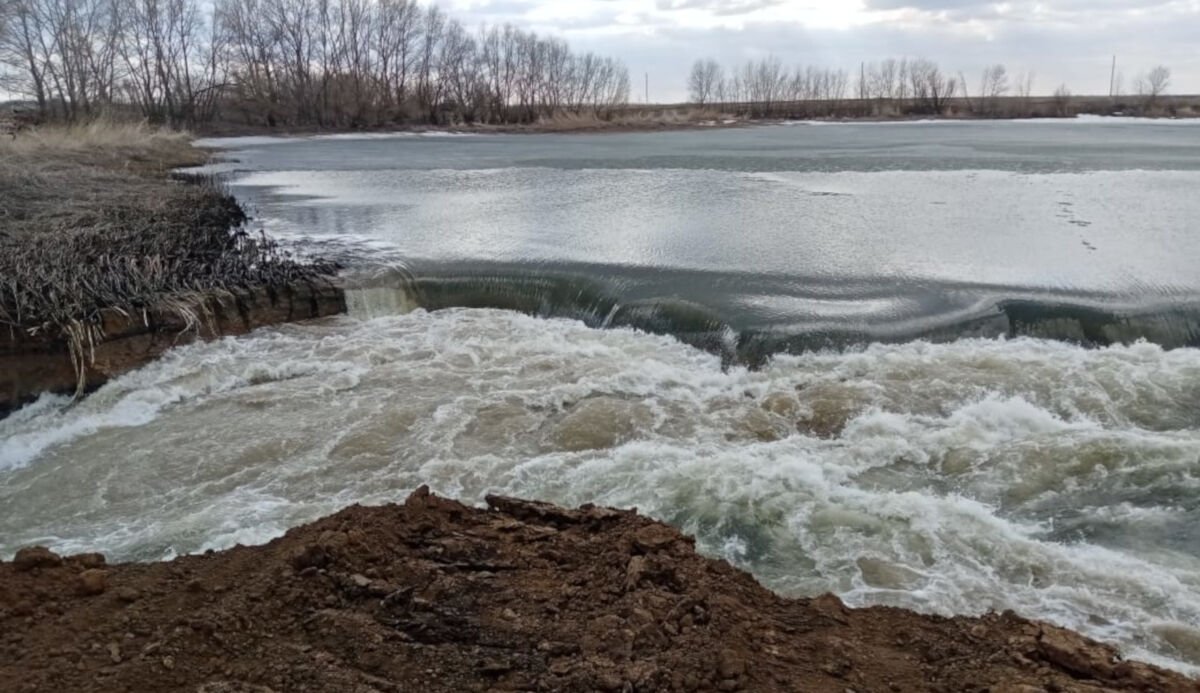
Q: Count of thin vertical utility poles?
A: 3